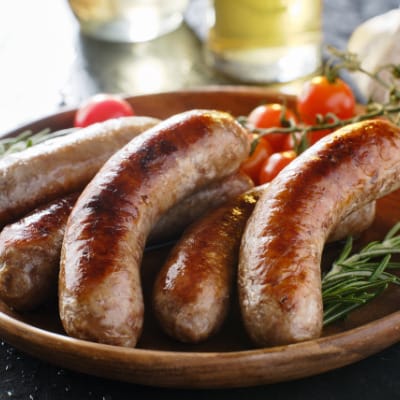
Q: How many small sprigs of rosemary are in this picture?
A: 2